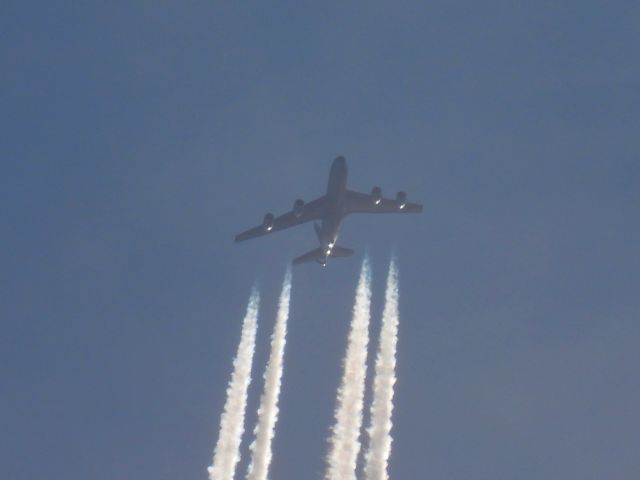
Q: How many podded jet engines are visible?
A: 4